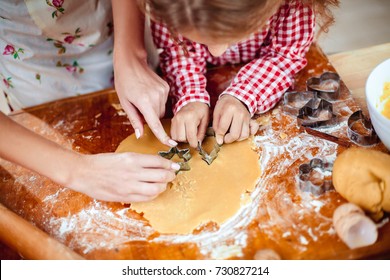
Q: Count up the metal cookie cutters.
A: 7